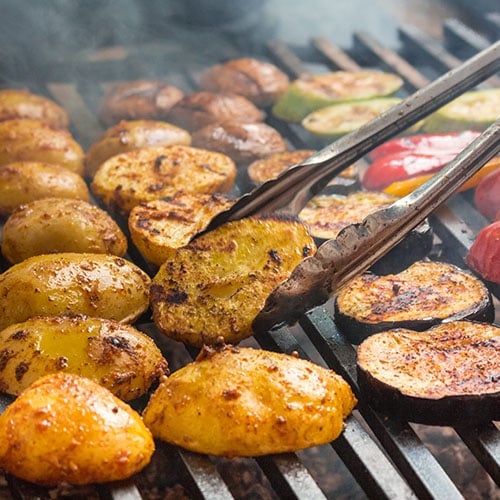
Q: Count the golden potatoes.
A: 12